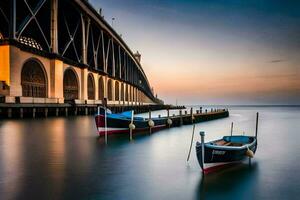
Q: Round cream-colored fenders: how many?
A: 4